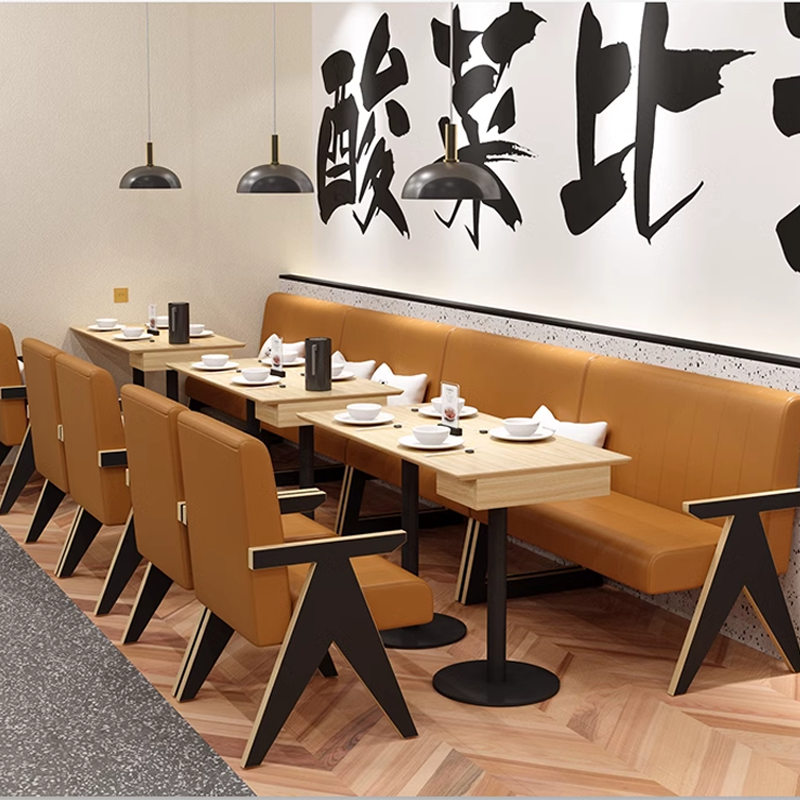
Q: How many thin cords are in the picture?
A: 3